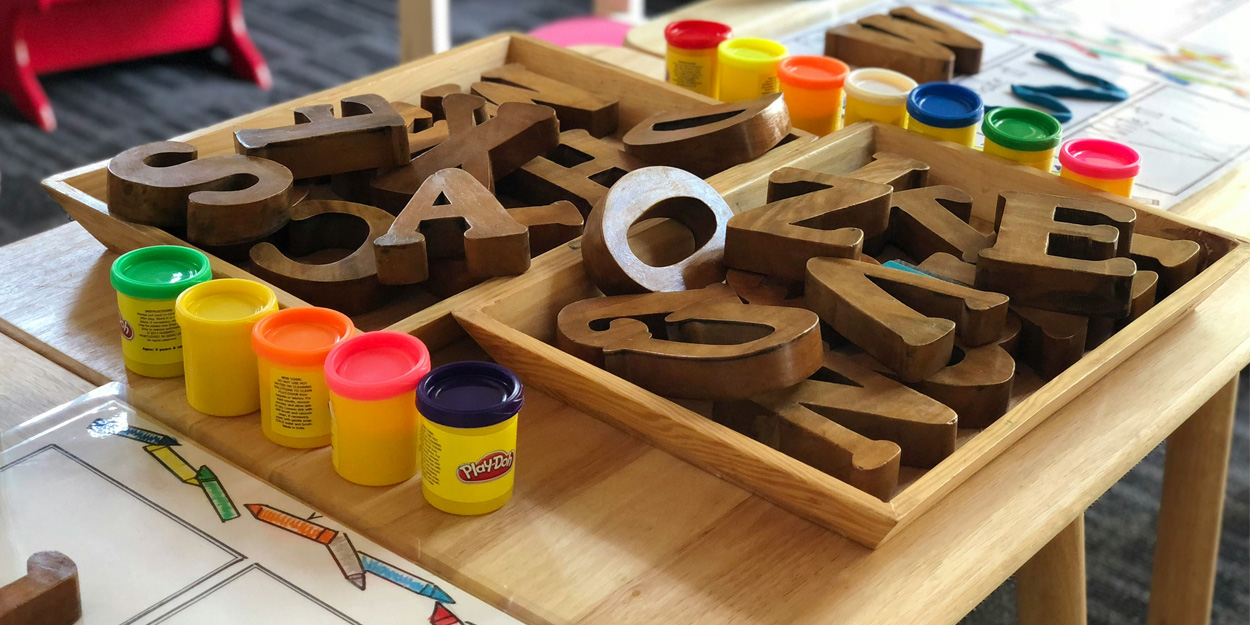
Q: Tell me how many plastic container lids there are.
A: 12